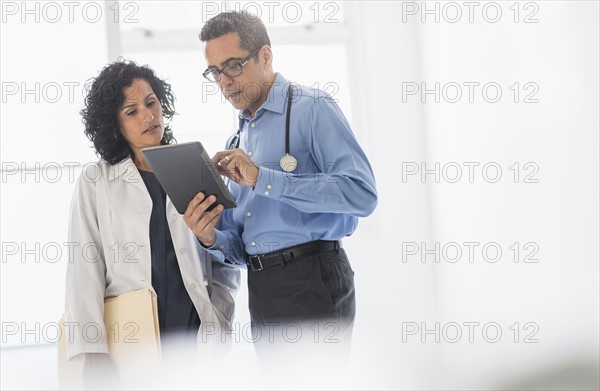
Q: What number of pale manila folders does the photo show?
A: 1